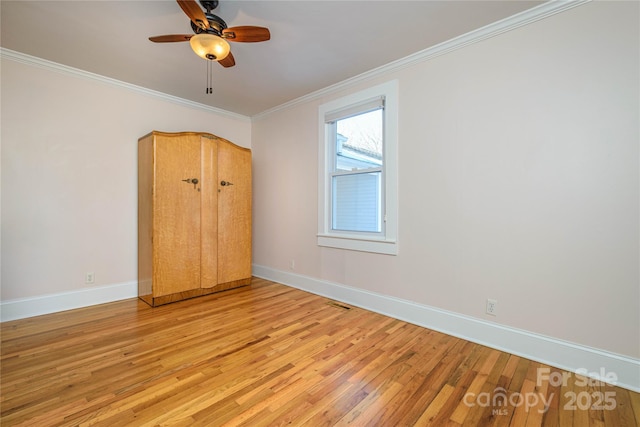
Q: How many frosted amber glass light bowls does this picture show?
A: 1